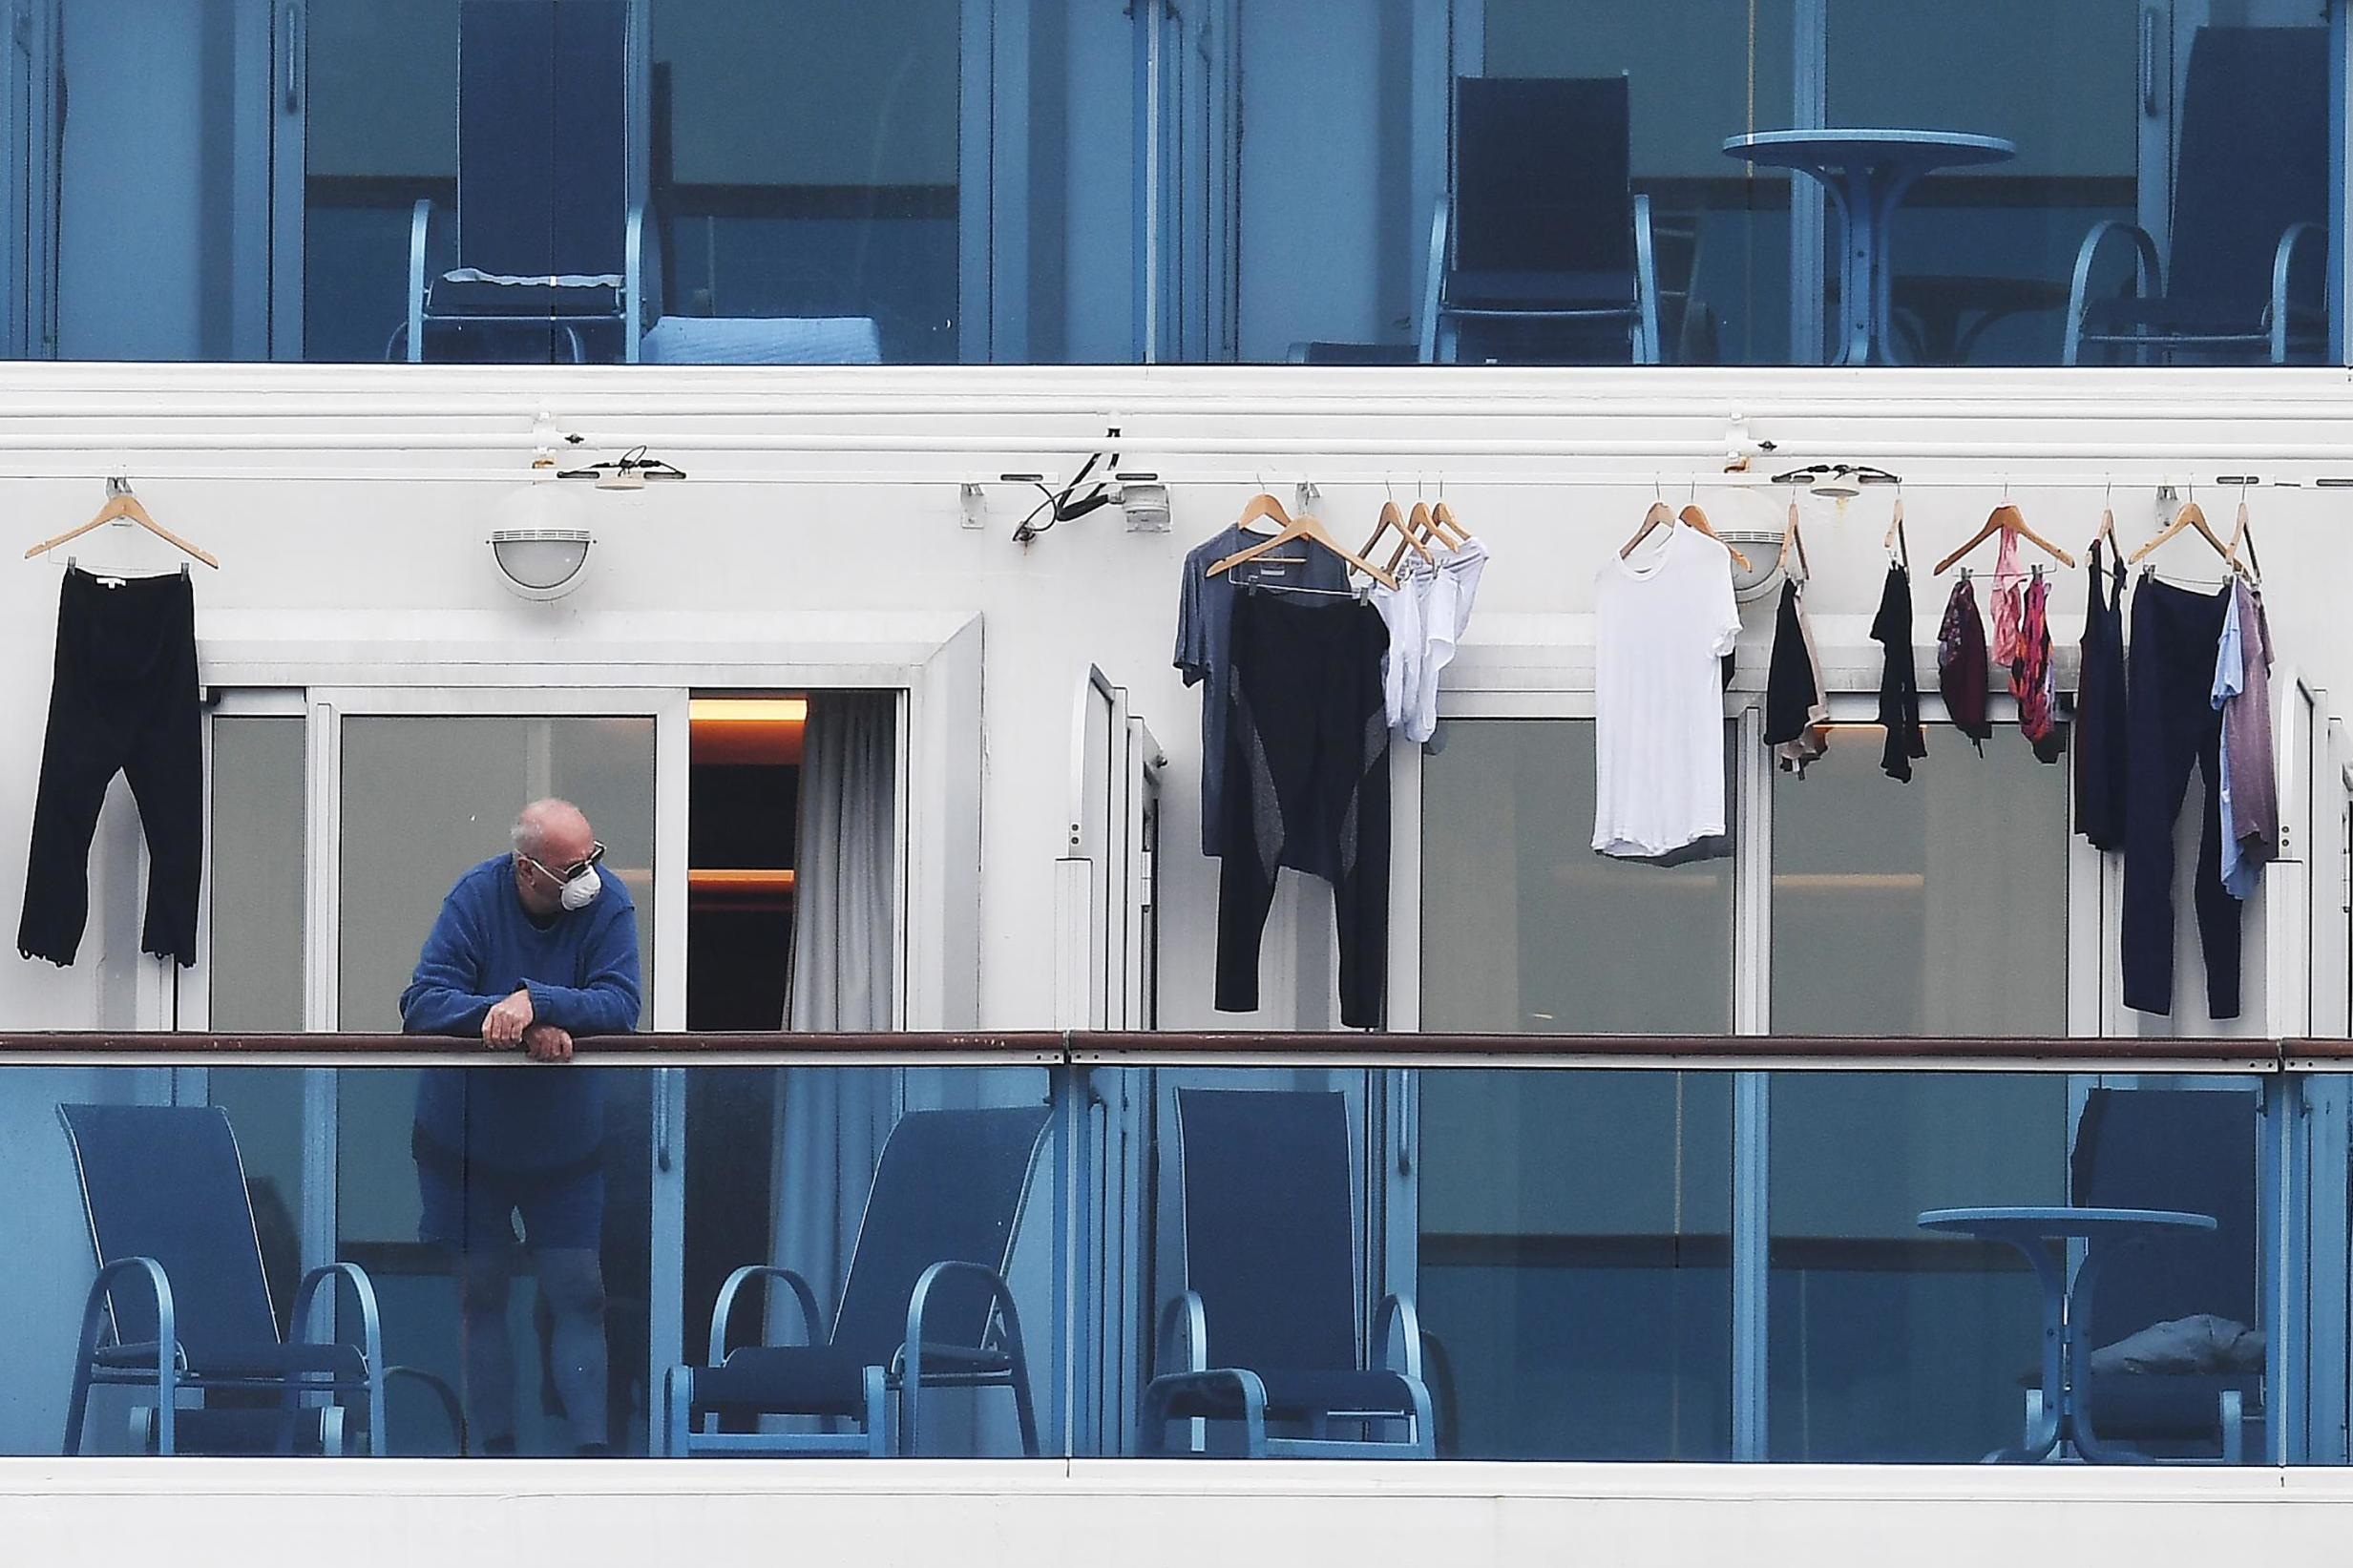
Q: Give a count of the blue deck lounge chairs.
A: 7